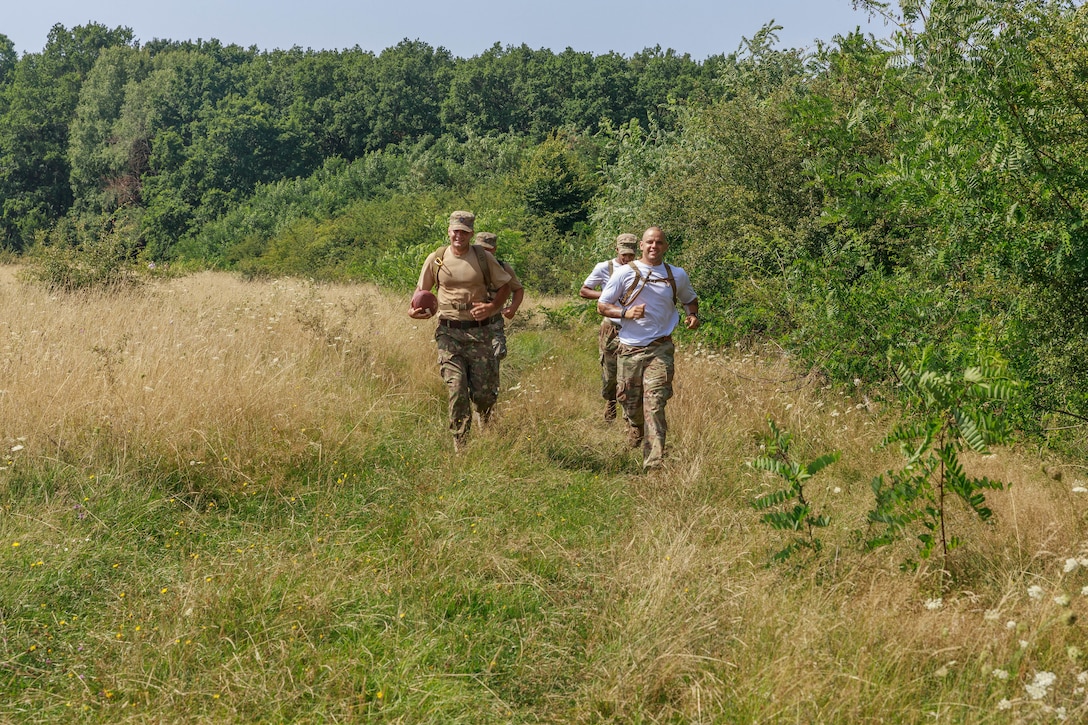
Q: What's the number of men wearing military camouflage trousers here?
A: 4